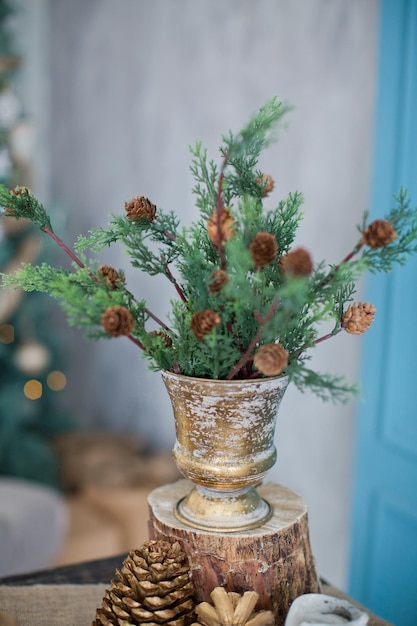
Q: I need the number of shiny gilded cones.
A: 1